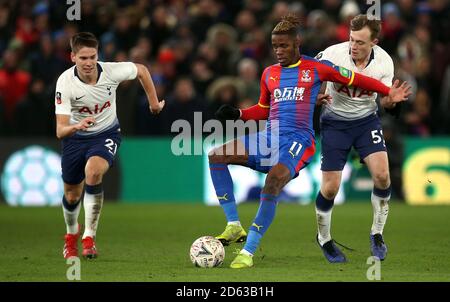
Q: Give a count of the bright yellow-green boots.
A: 2